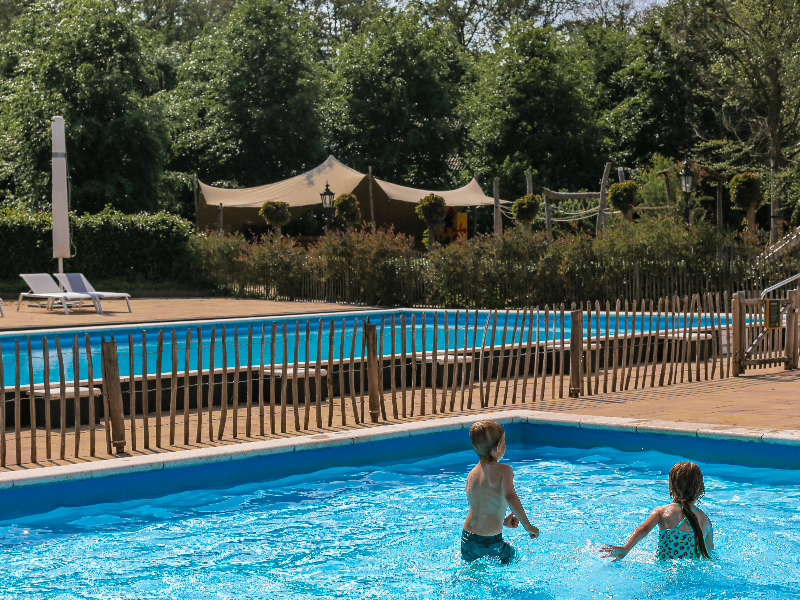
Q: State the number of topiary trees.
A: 6